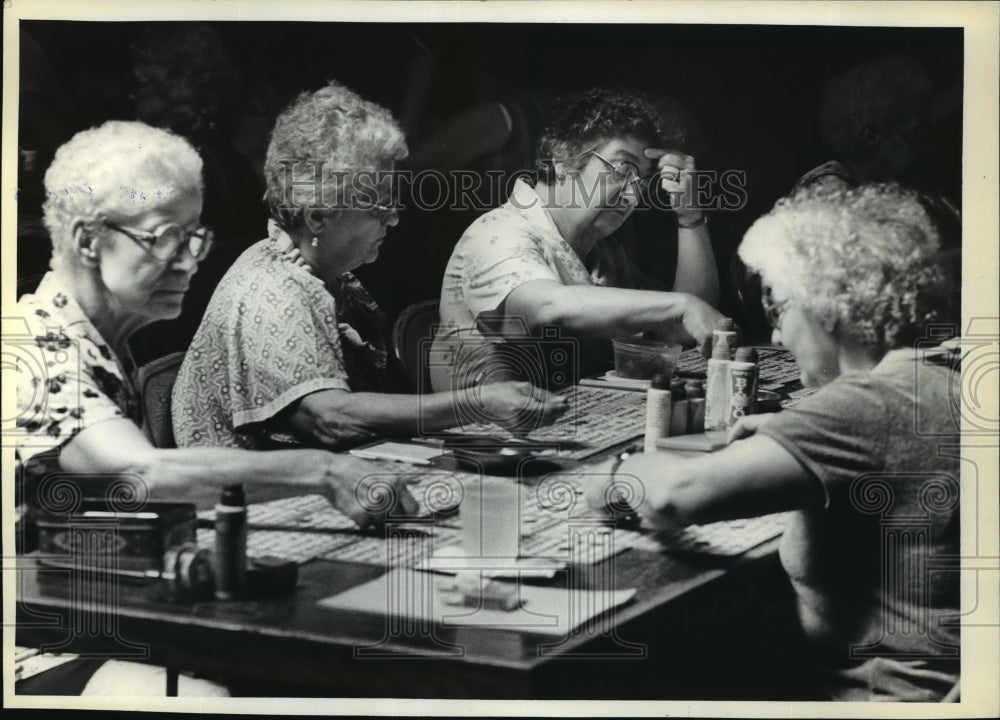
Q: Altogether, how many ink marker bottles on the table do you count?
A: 7